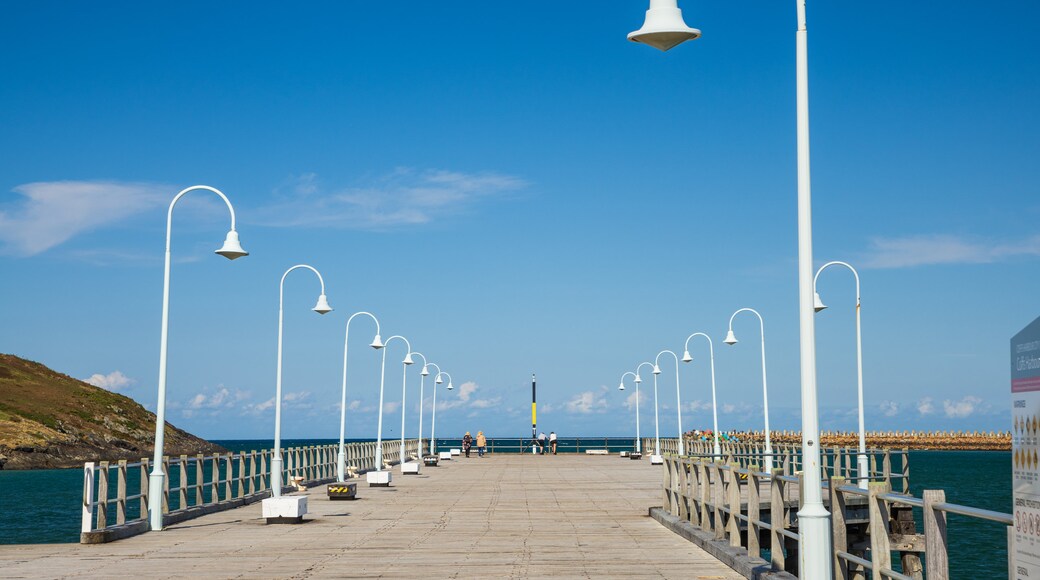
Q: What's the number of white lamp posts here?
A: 14